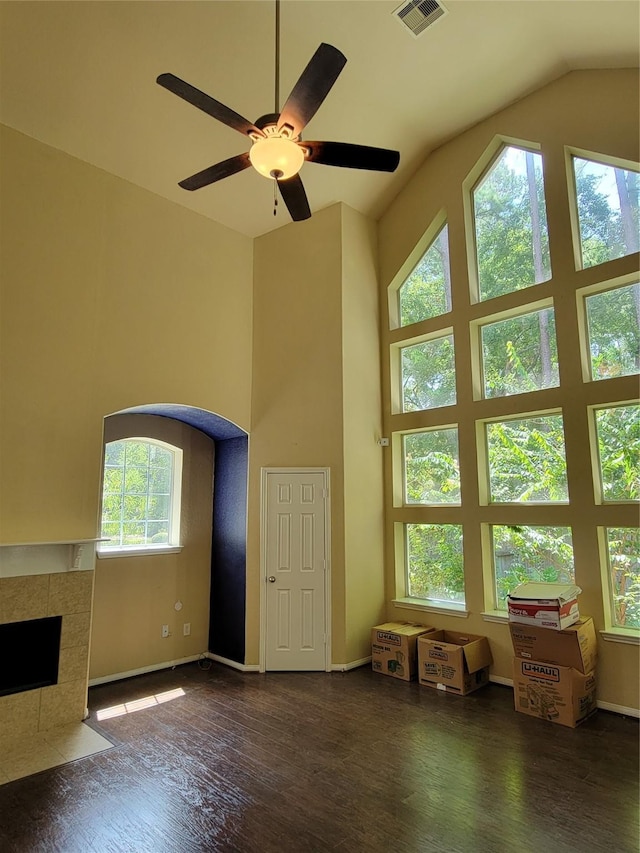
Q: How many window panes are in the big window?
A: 12